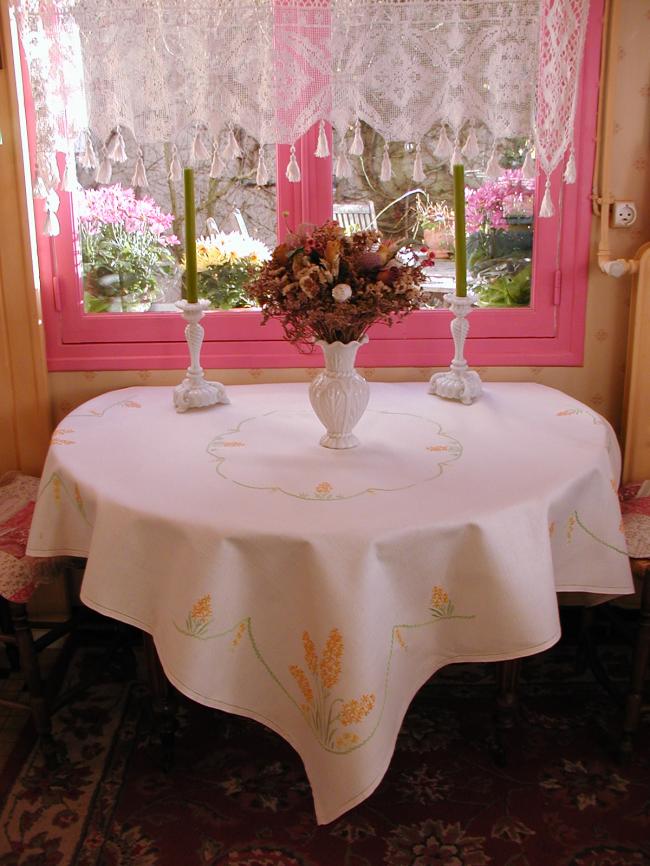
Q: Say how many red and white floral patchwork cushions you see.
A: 2